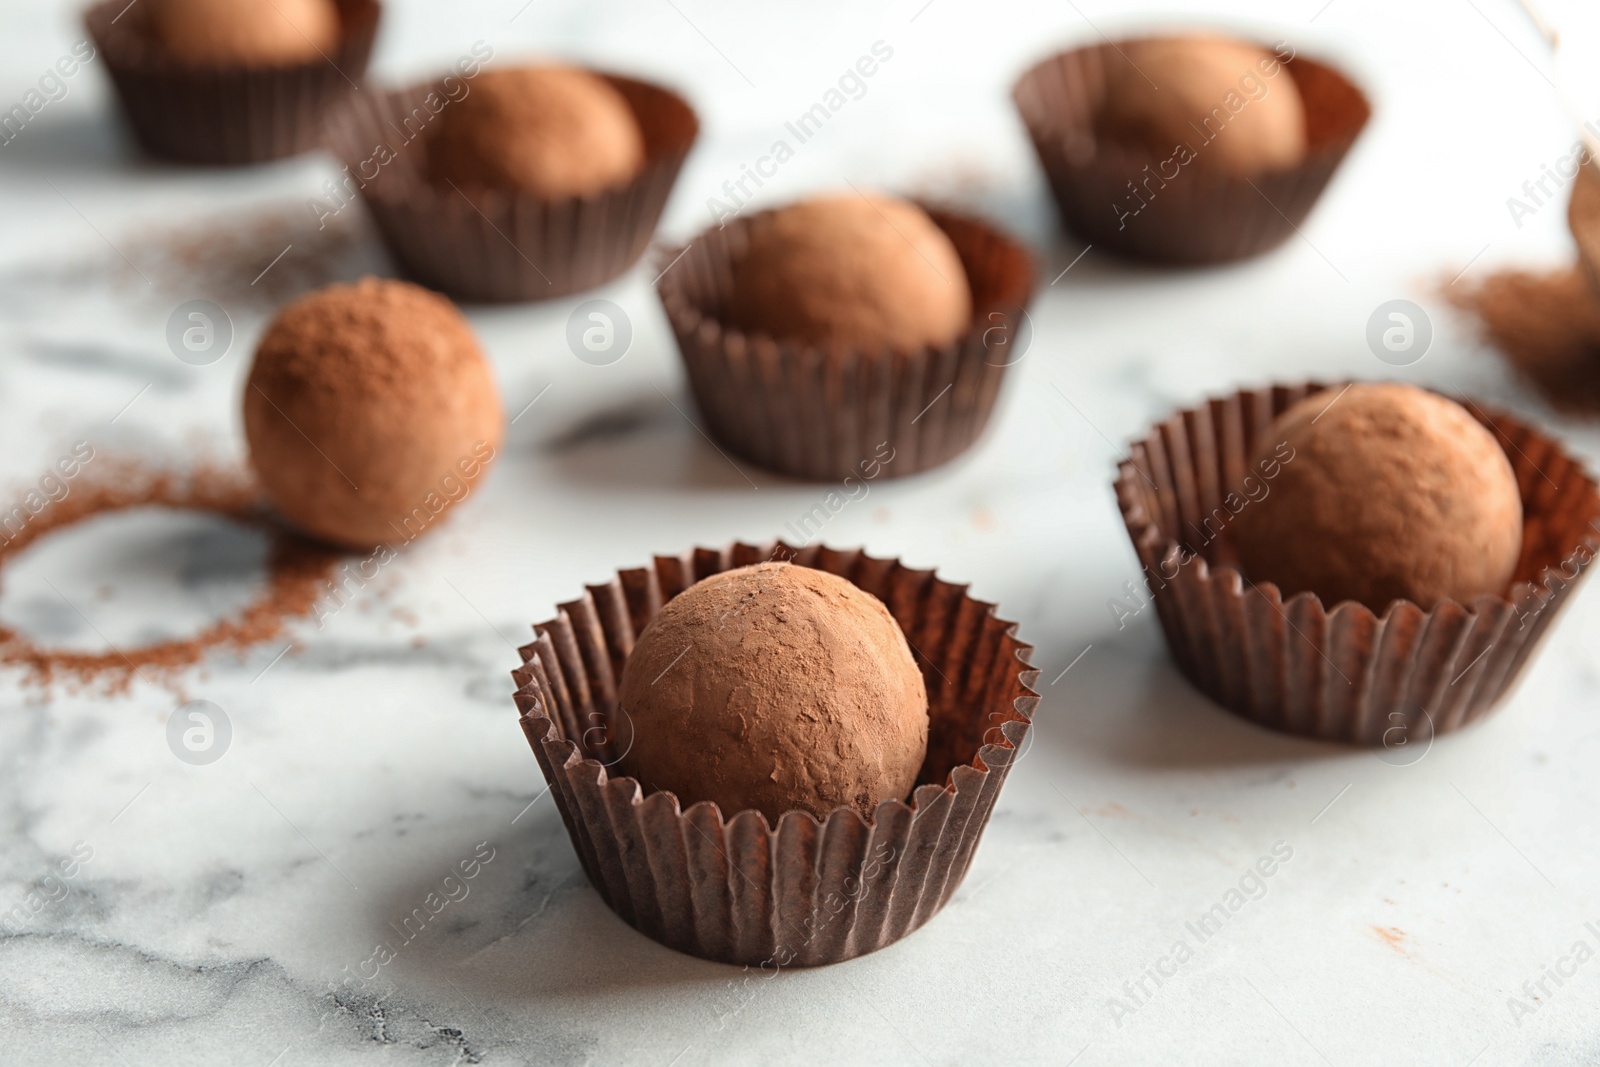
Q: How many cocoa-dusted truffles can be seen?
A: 7